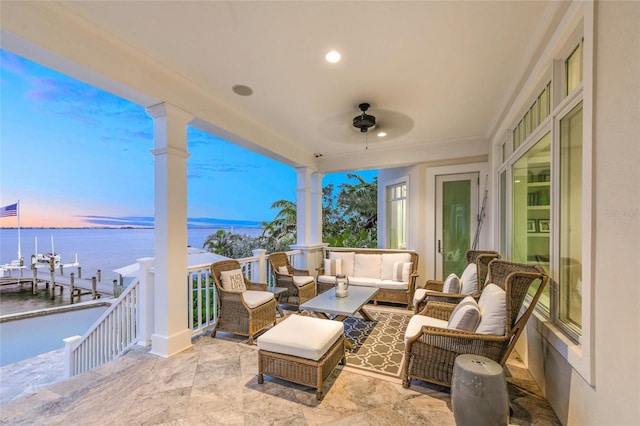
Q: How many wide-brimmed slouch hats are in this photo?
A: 0